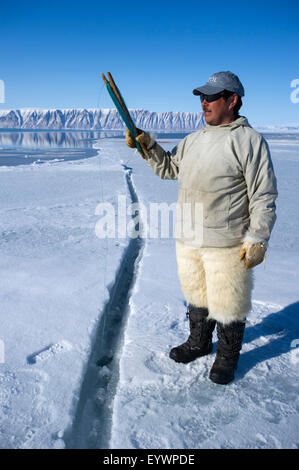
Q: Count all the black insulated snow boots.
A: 2